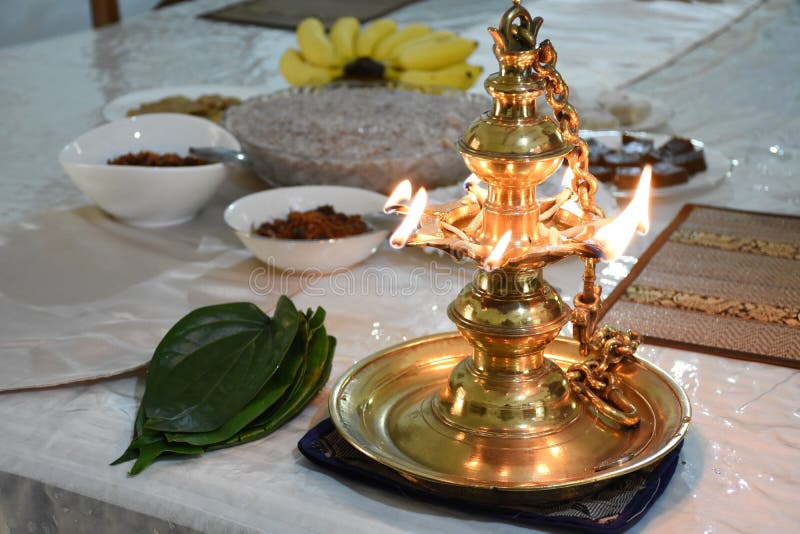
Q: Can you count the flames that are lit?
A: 7